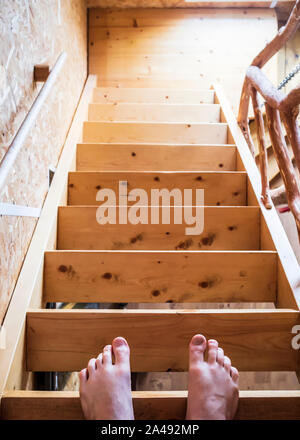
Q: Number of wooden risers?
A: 9